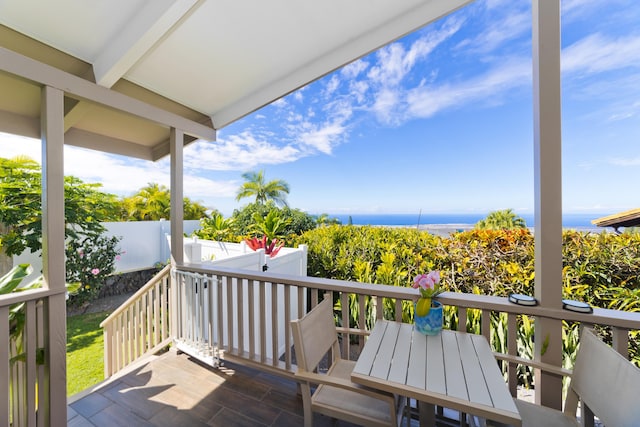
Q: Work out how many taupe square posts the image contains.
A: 3